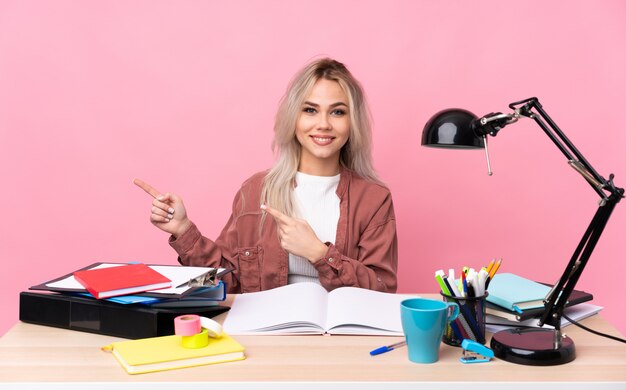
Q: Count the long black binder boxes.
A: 1